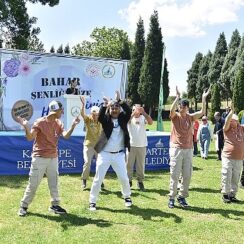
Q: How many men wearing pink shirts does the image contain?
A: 3